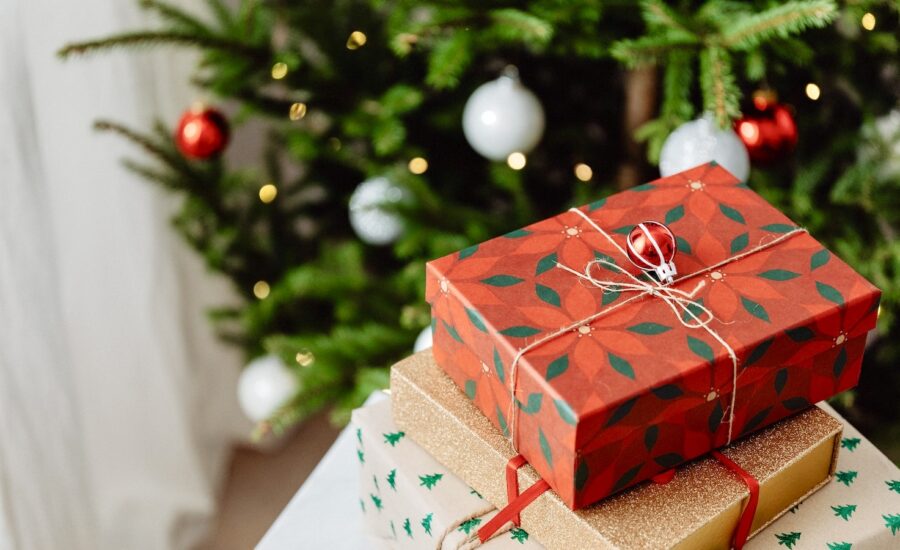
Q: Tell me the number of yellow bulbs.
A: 11